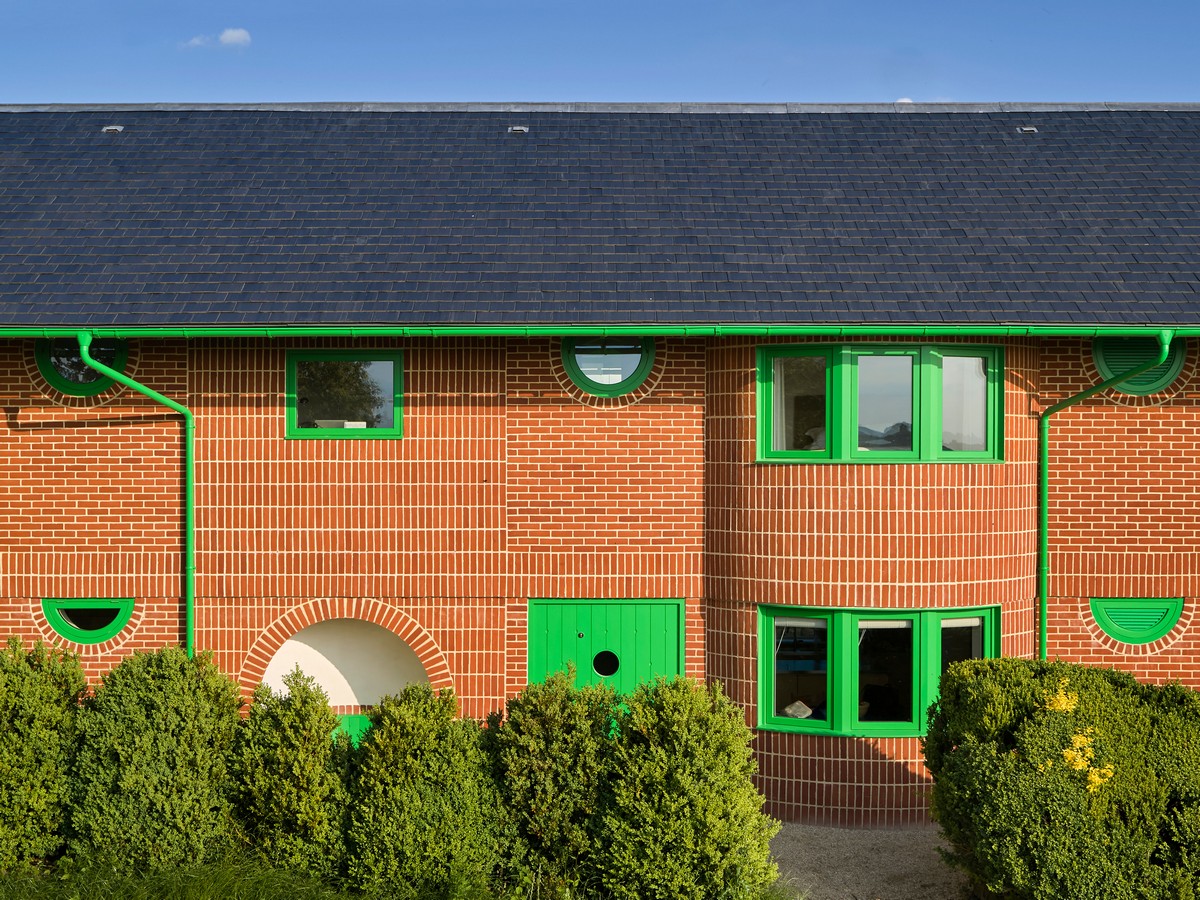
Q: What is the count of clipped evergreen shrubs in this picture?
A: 7